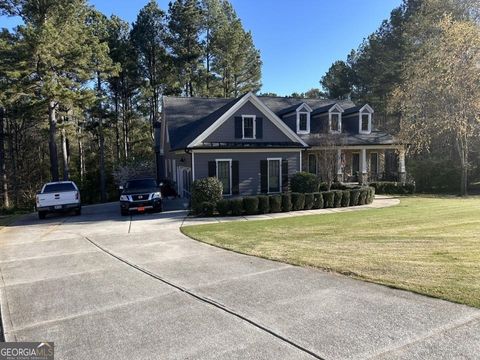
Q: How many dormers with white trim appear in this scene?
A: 3